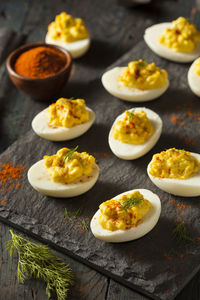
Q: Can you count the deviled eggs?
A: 9